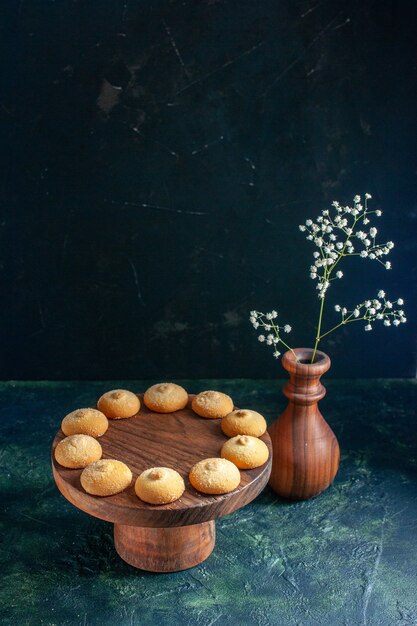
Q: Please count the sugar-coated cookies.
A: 10